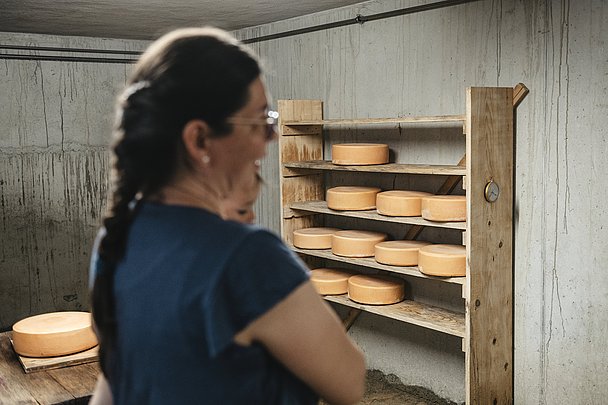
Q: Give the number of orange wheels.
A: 11